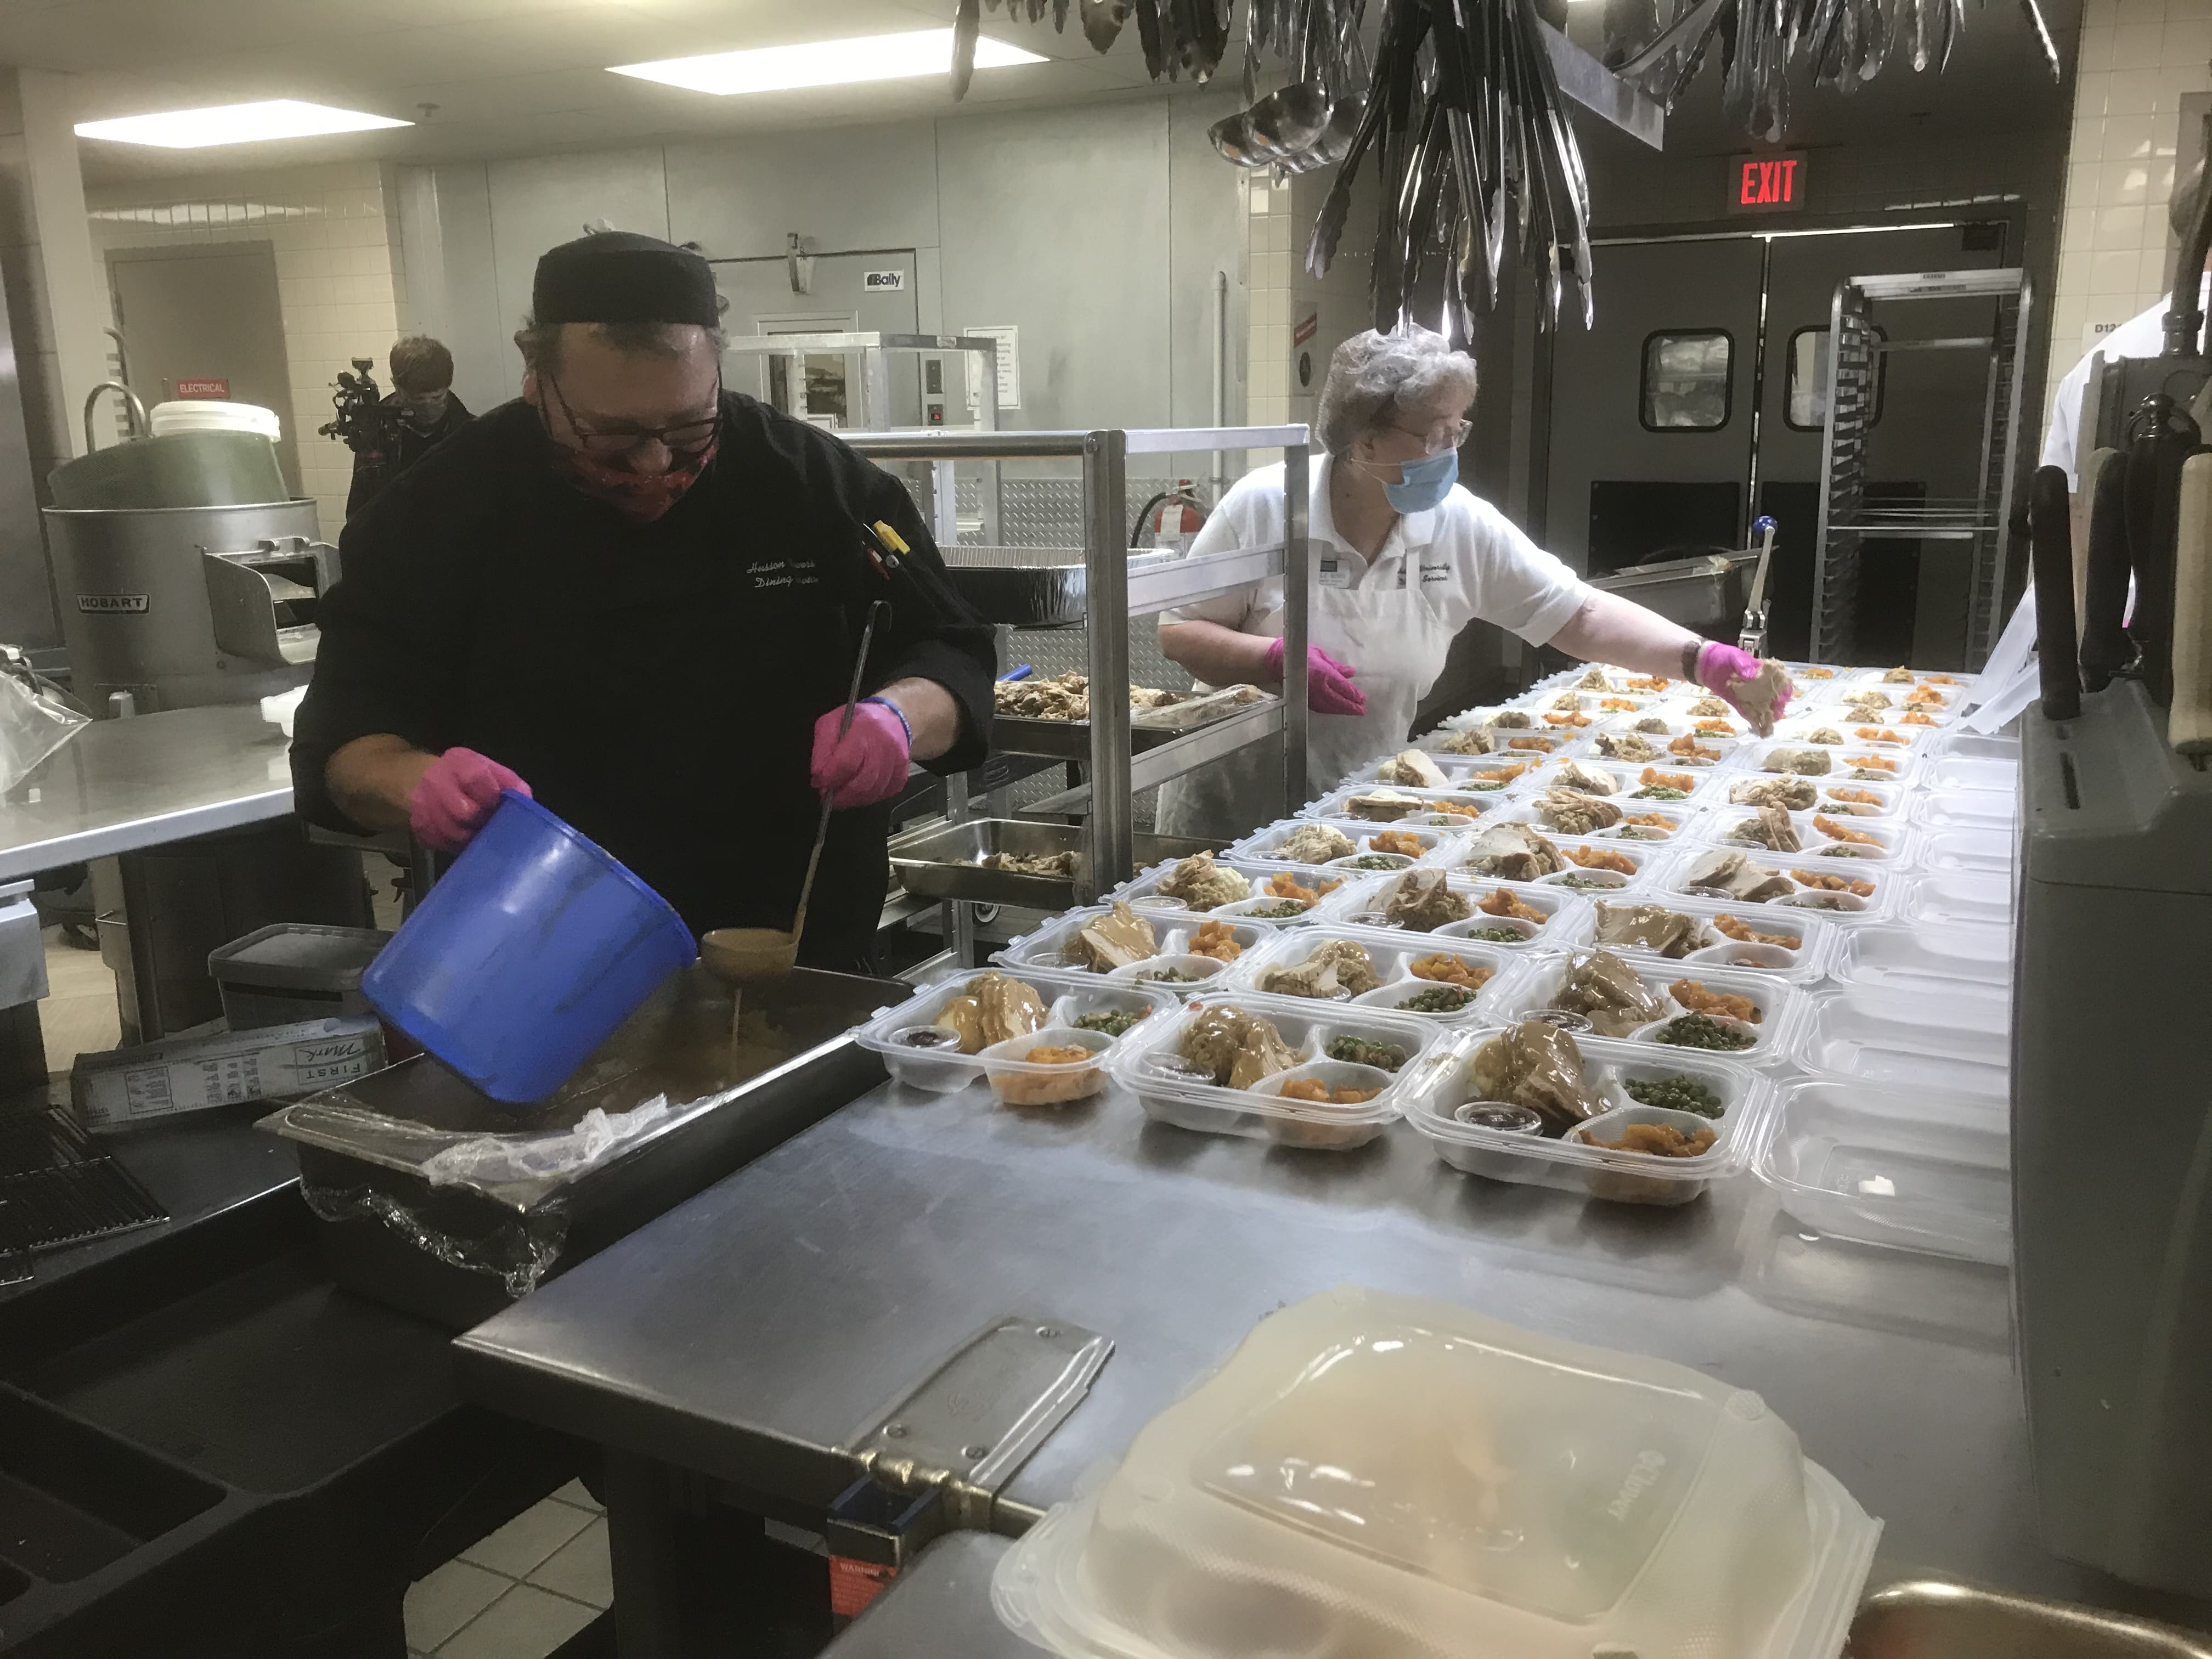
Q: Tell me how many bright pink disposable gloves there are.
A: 4